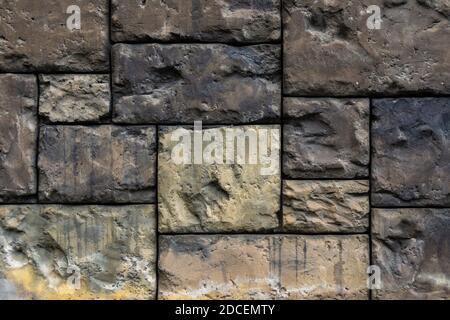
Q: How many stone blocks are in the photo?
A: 14